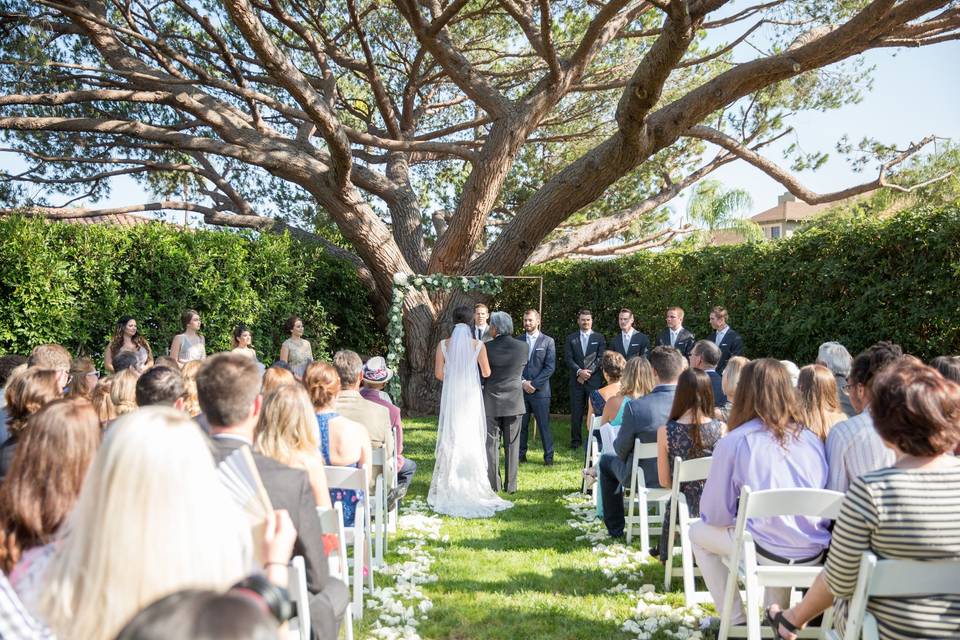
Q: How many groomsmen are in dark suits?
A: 4